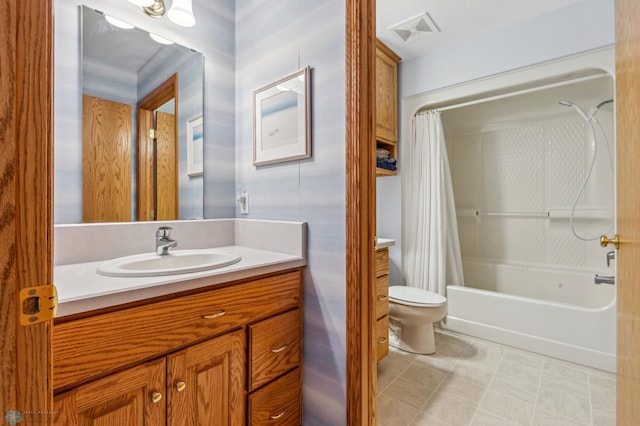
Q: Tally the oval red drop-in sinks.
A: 0